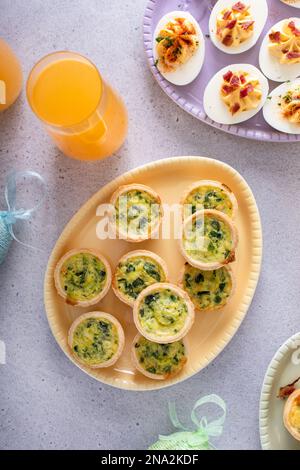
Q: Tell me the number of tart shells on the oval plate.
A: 9